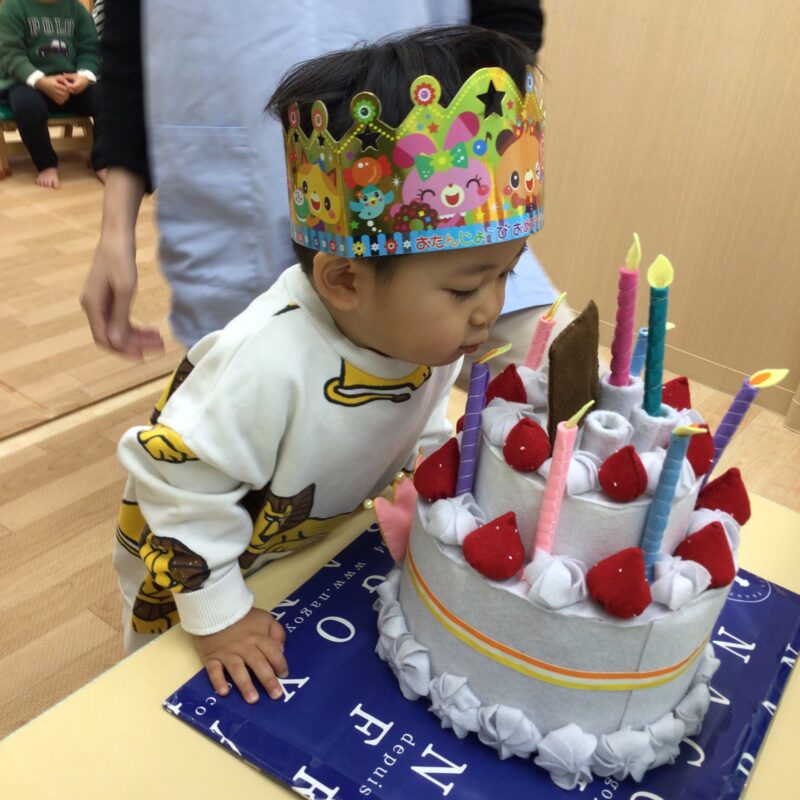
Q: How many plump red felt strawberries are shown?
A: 11